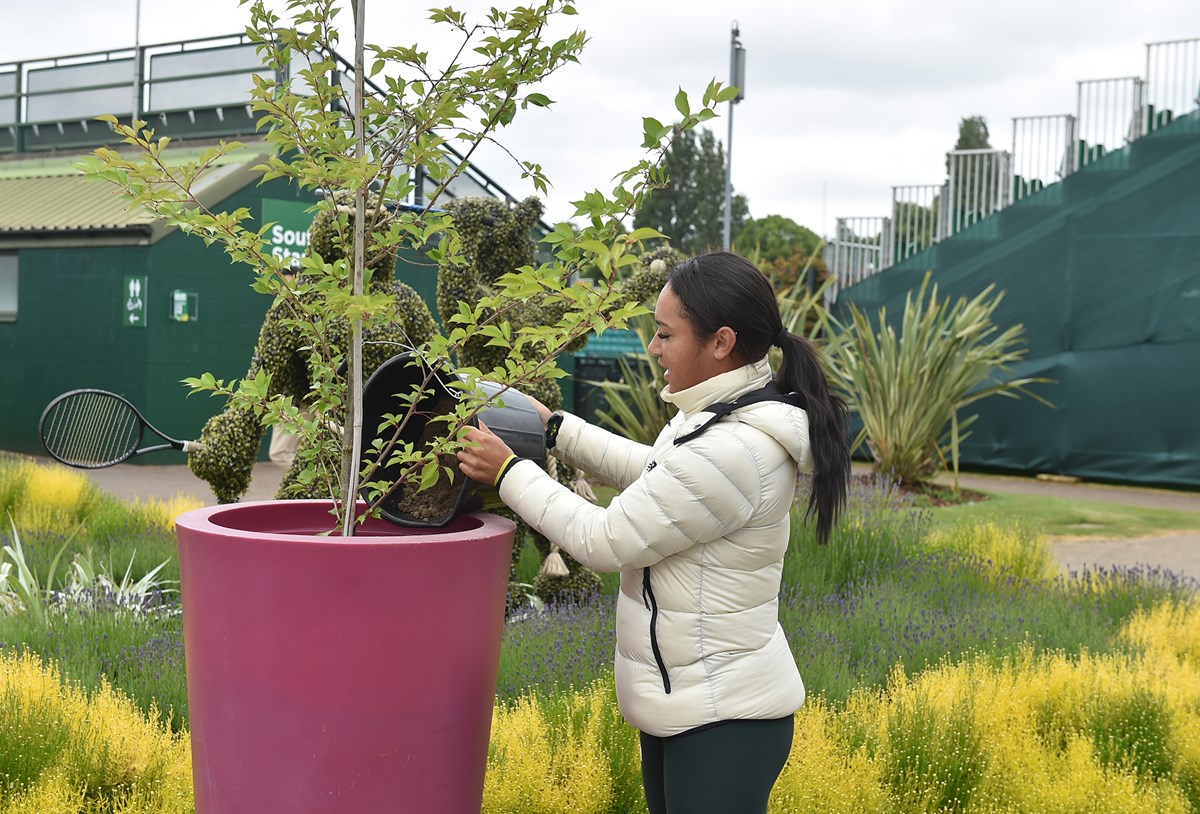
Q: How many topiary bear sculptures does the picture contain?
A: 2